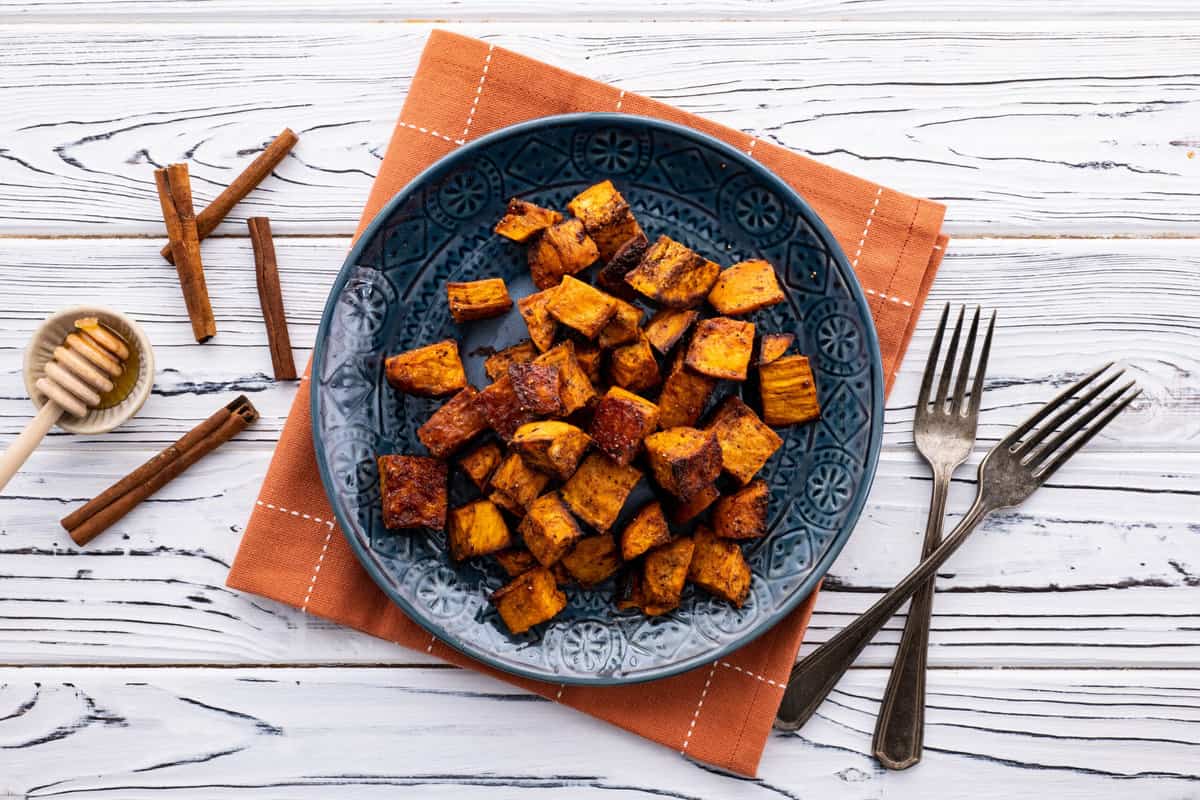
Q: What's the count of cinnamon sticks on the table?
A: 4